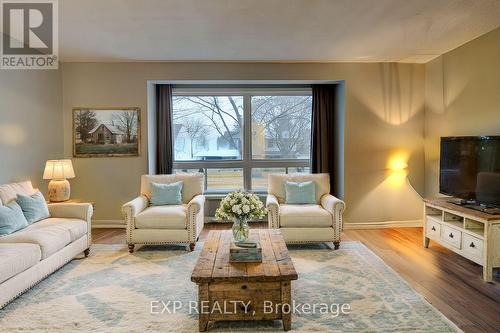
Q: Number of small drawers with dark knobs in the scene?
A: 3